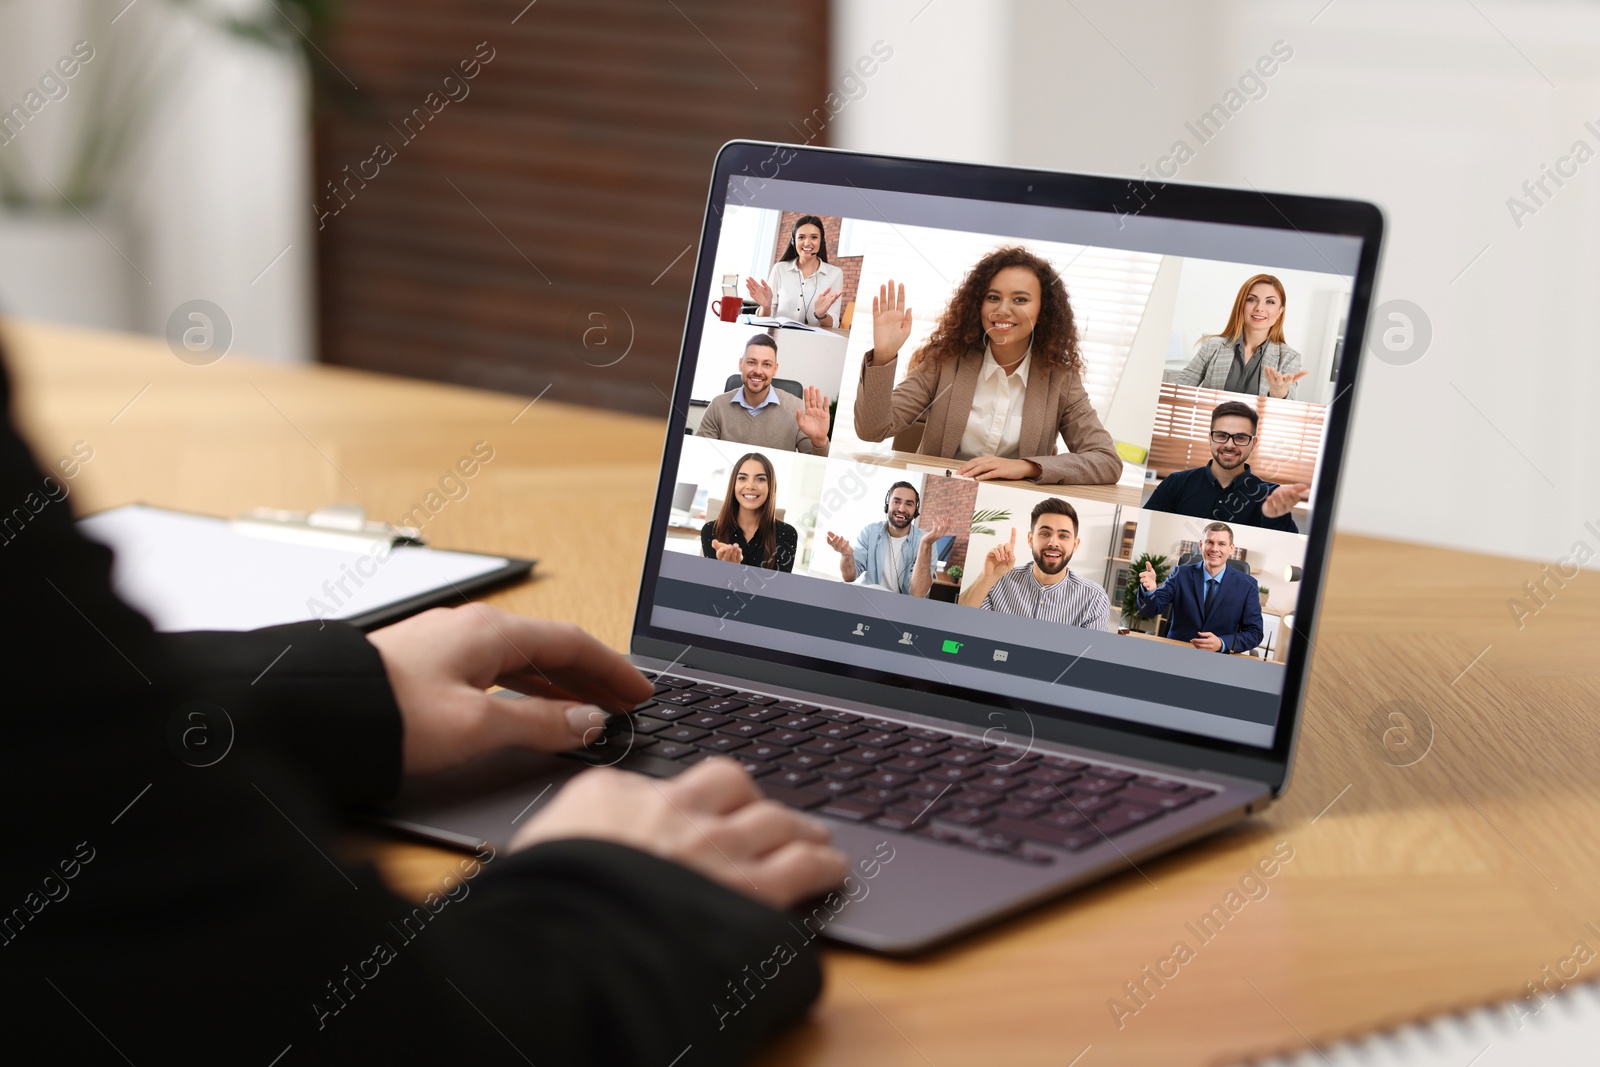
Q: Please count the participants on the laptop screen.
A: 9